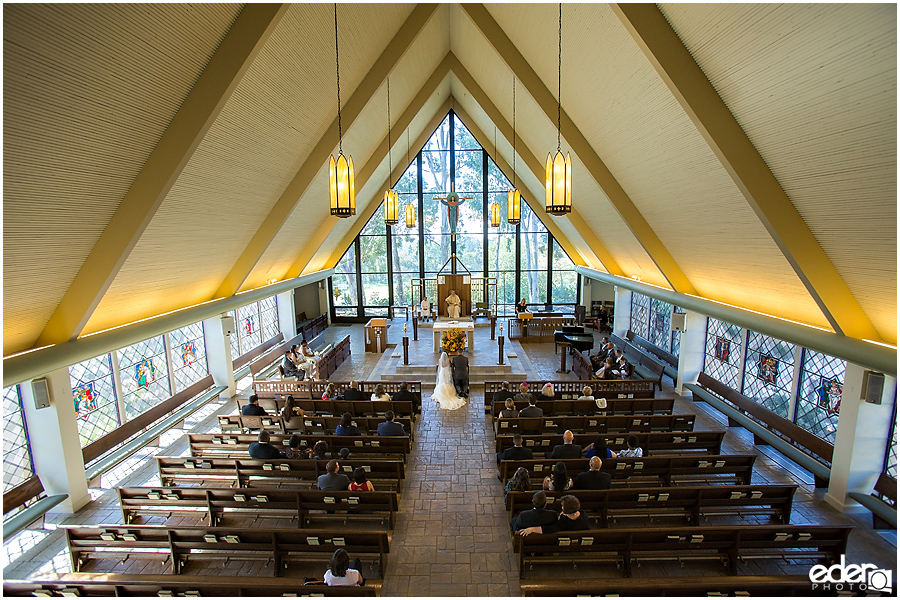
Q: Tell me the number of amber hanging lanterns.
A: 6